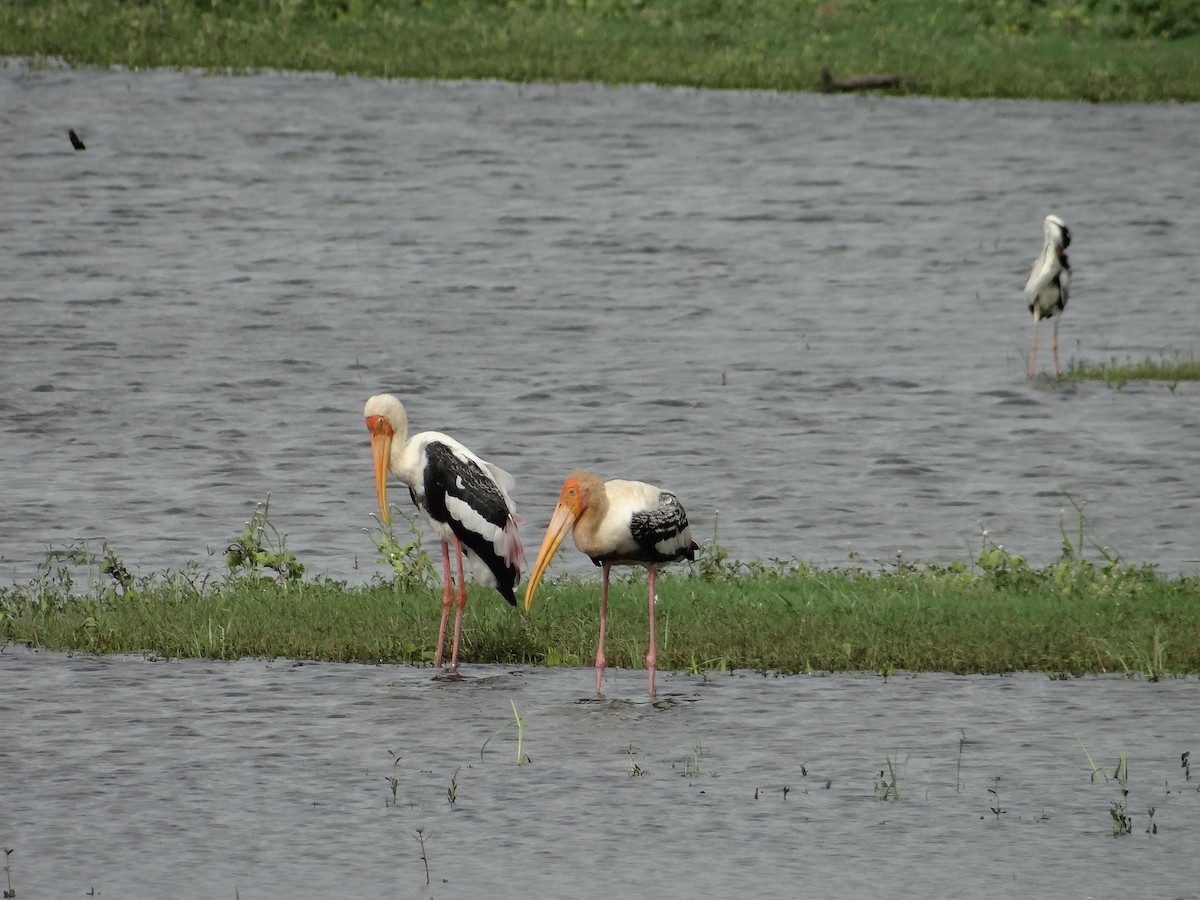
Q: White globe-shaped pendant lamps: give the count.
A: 0